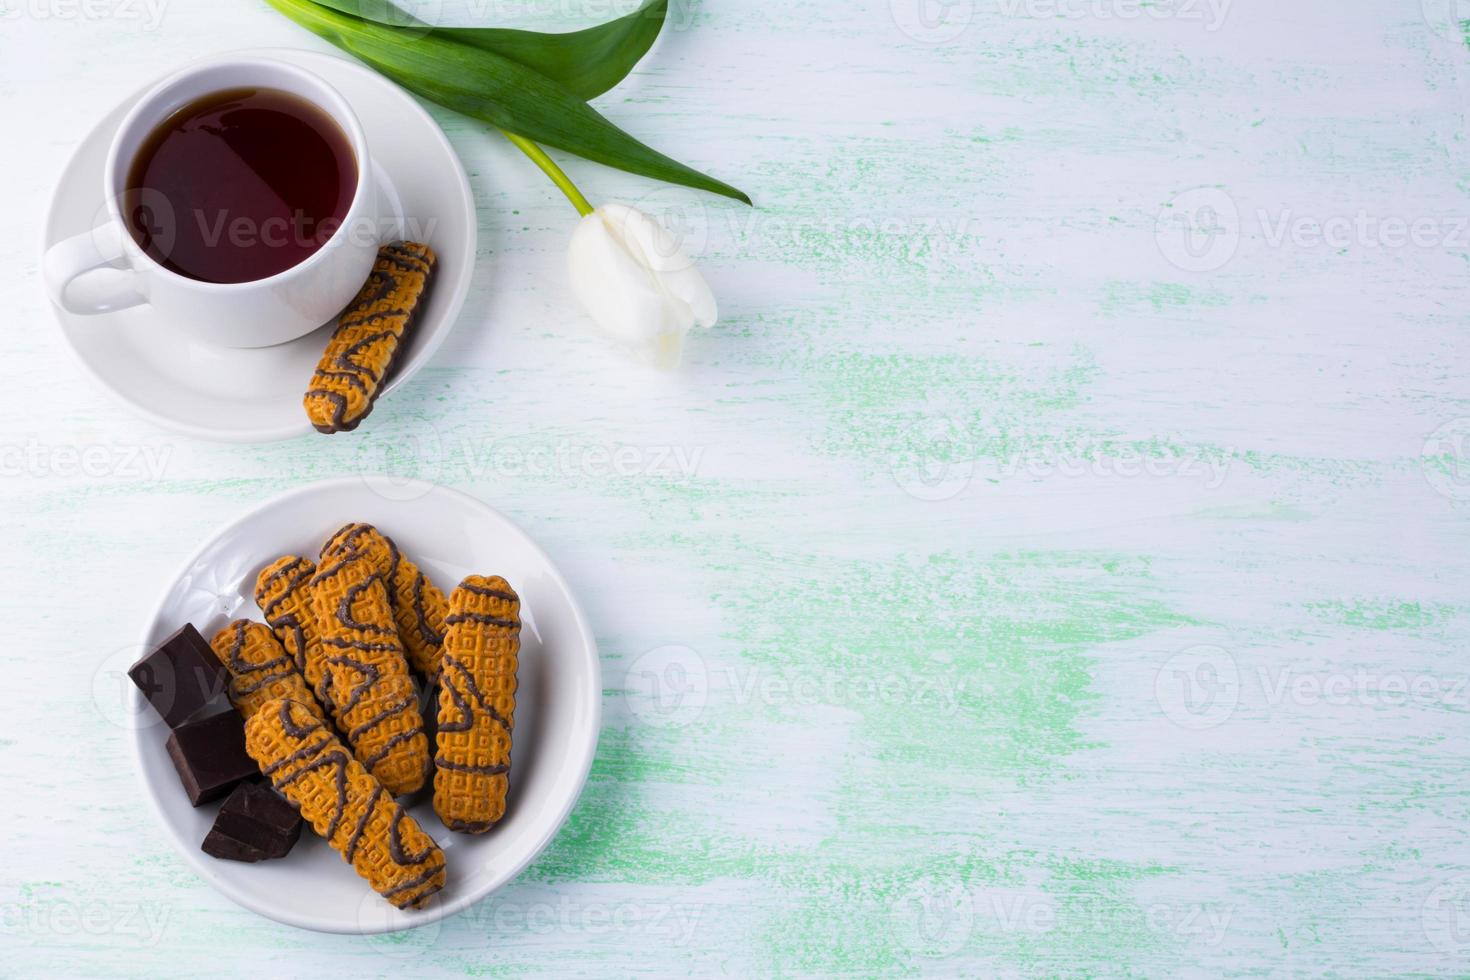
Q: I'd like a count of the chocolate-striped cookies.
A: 7